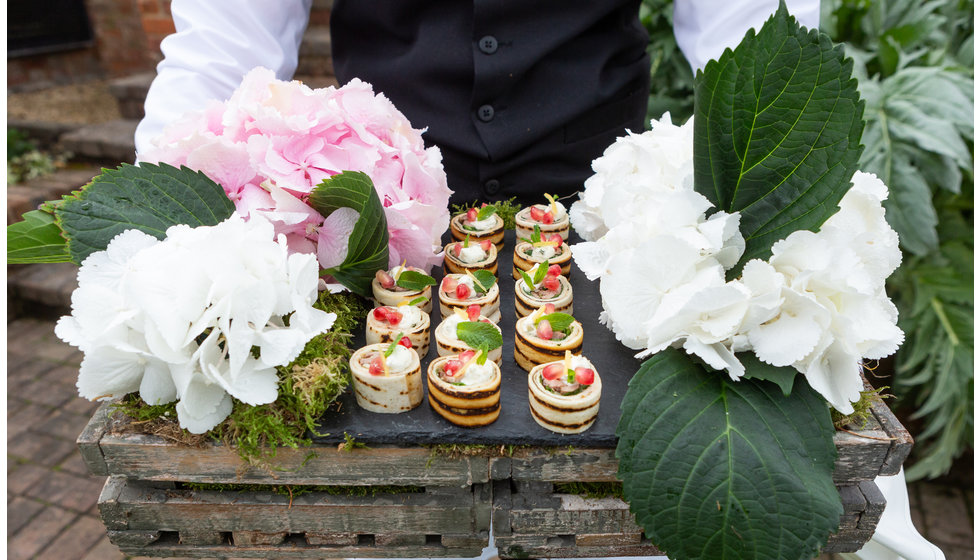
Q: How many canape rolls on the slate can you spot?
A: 13